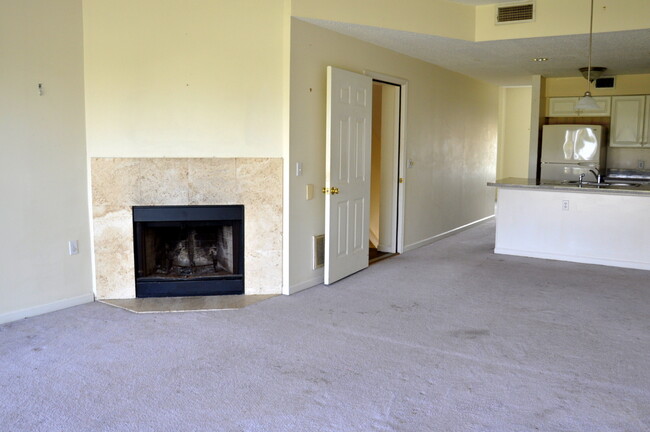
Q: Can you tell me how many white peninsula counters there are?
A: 1